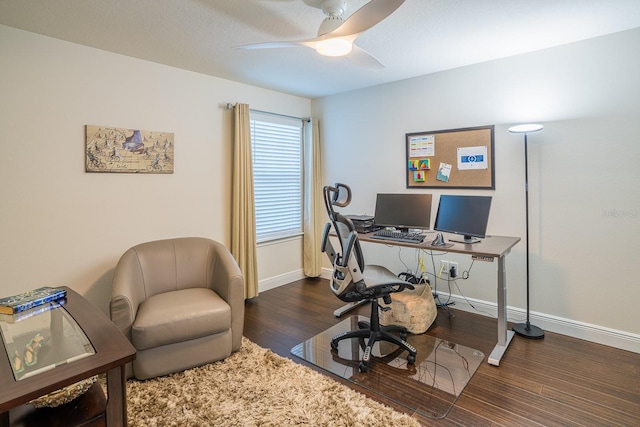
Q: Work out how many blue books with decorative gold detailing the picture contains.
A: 1